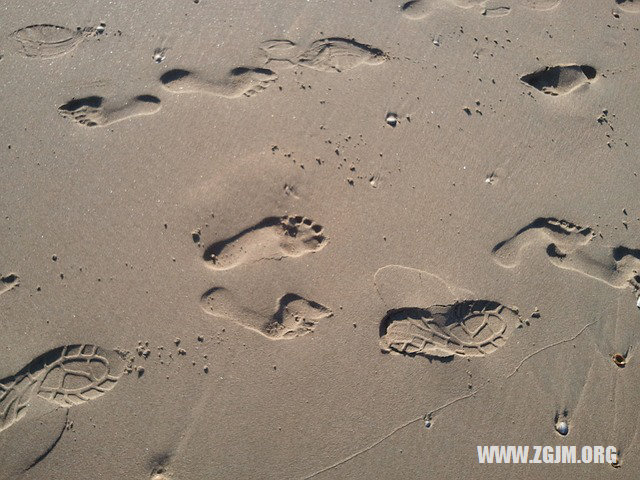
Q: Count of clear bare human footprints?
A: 6